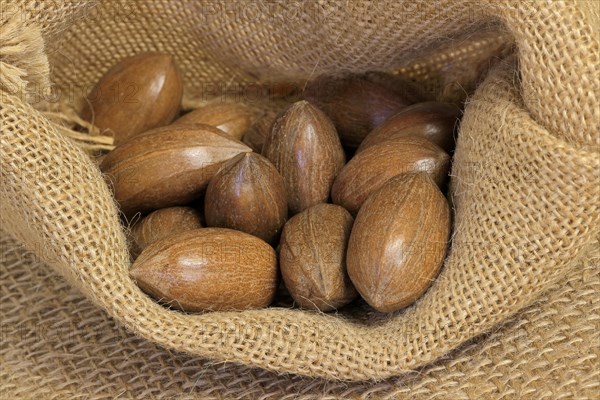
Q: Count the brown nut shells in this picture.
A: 13